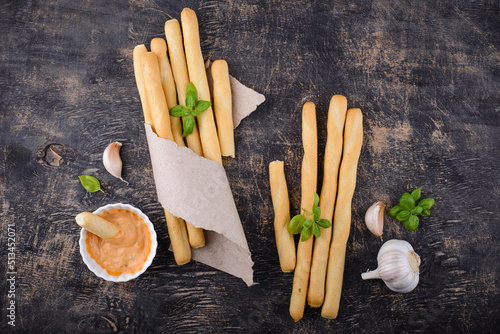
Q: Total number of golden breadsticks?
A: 11